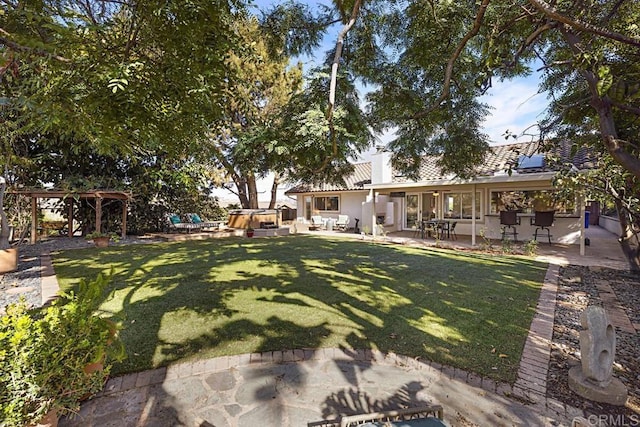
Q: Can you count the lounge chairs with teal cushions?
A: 2